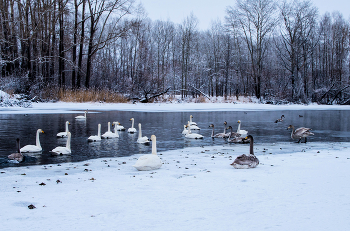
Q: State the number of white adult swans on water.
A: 15